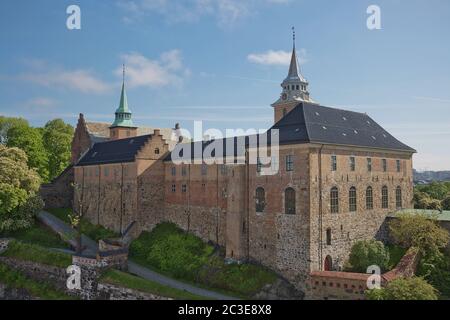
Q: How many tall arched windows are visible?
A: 7